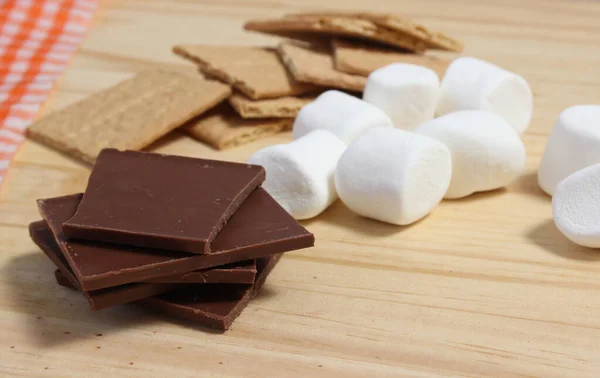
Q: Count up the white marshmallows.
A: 8